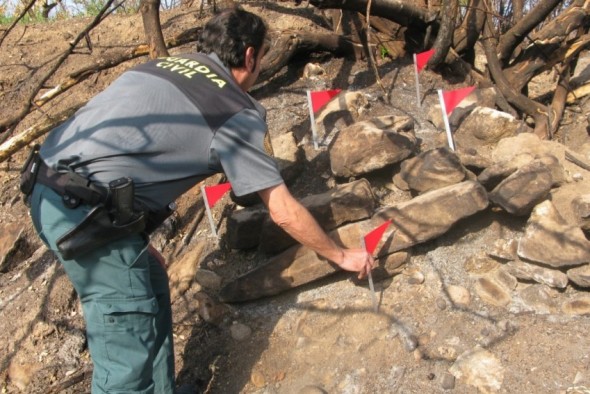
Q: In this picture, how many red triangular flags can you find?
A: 5